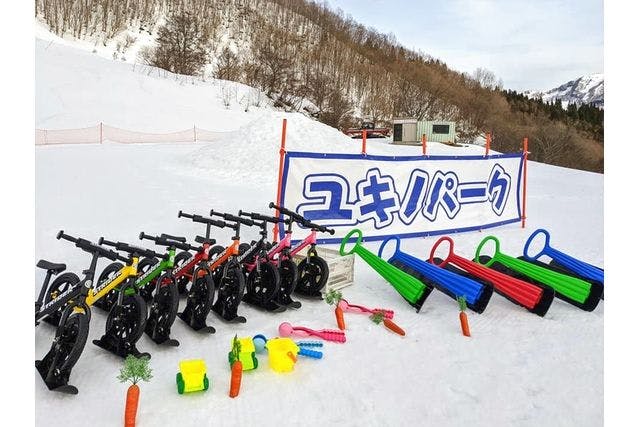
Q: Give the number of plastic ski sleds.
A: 5